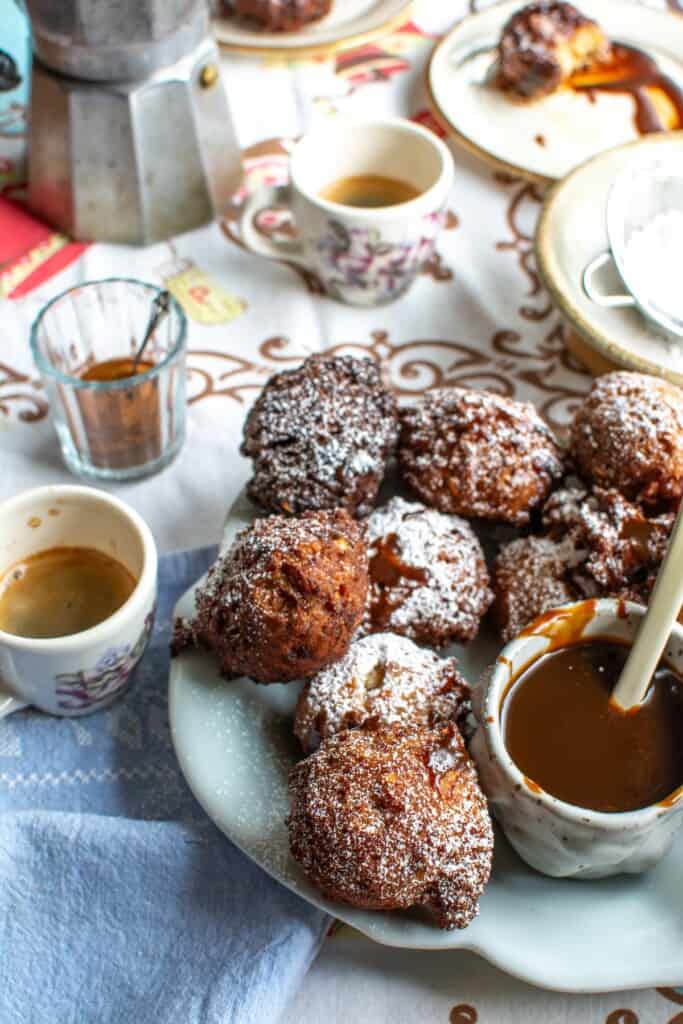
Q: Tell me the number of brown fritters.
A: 11